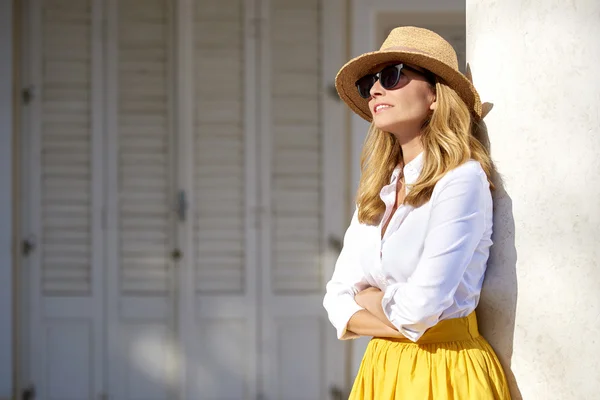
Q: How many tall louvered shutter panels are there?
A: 4